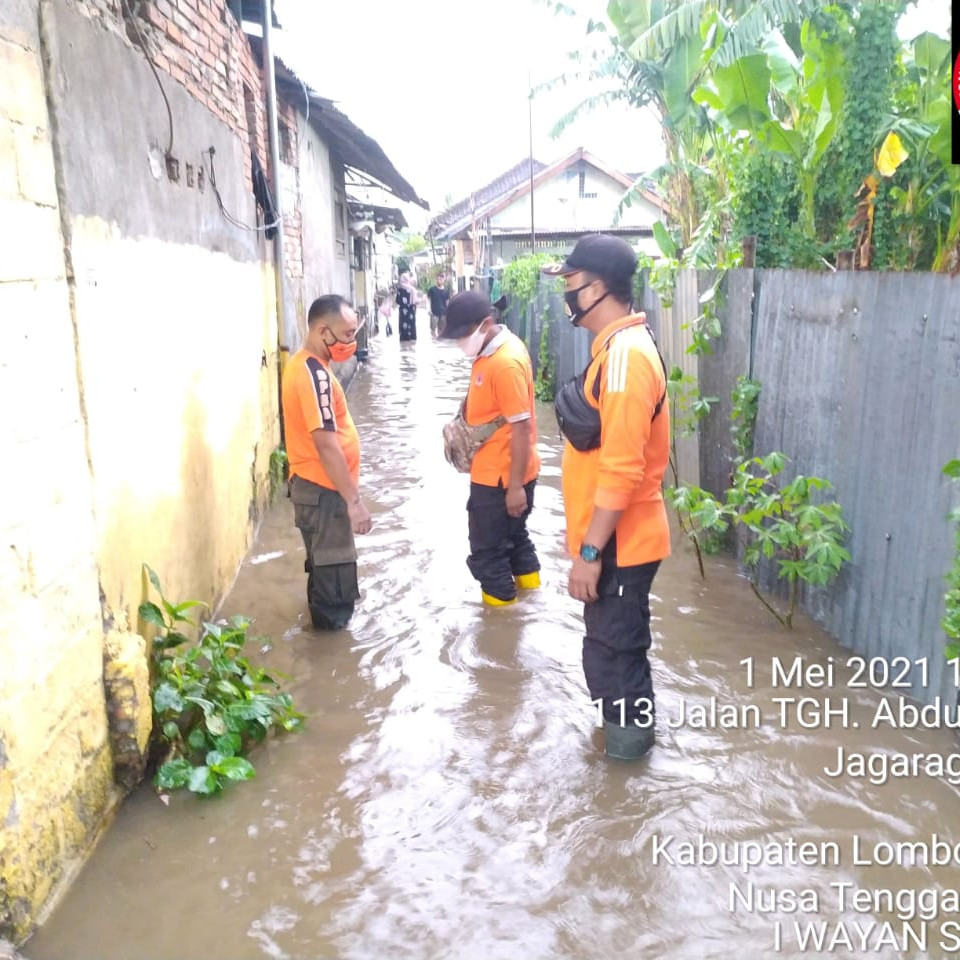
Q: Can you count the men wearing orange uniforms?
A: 3